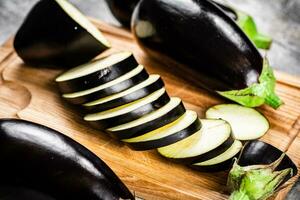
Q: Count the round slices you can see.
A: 9